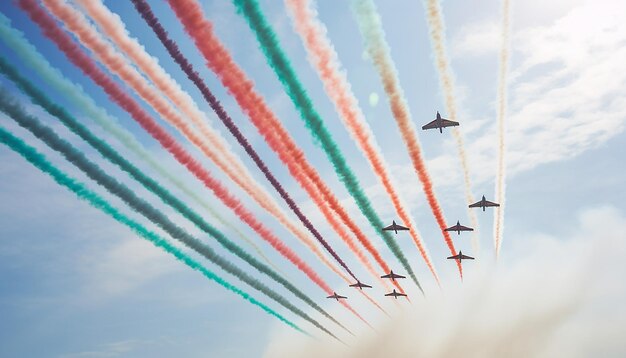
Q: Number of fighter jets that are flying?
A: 9